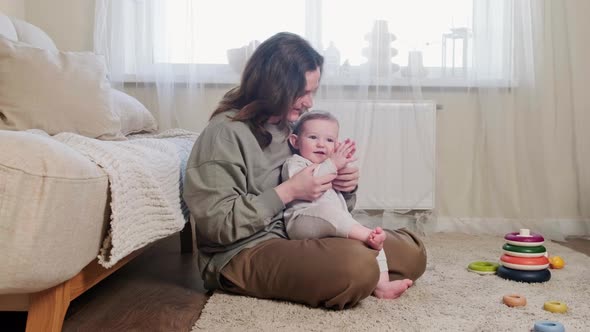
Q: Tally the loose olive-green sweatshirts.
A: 1